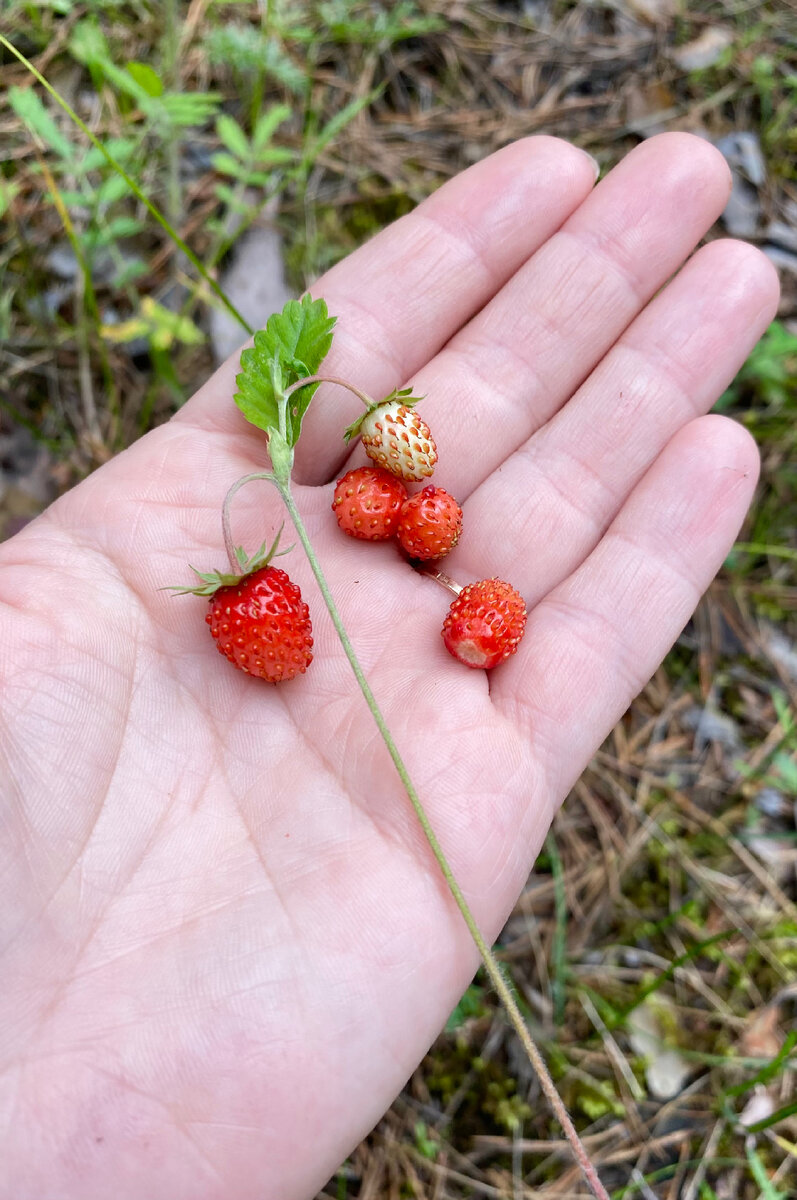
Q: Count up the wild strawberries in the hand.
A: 5